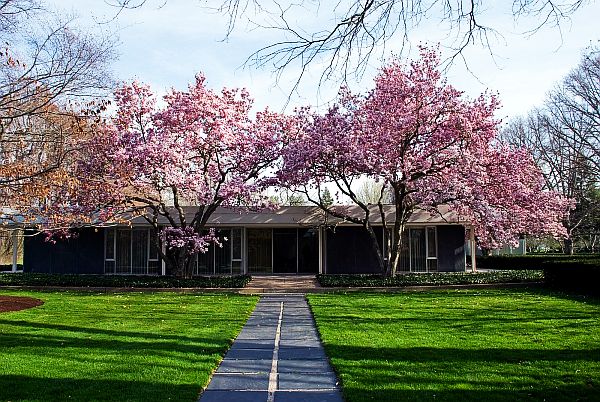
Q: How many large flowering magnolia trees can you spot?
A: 2